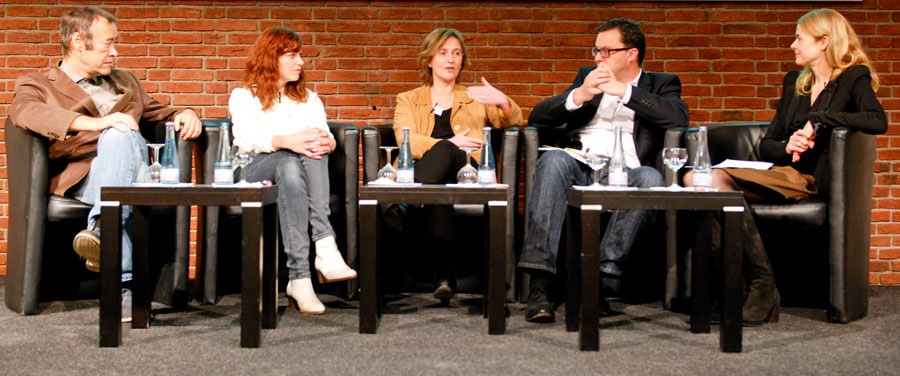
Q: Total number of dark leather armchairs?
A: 5